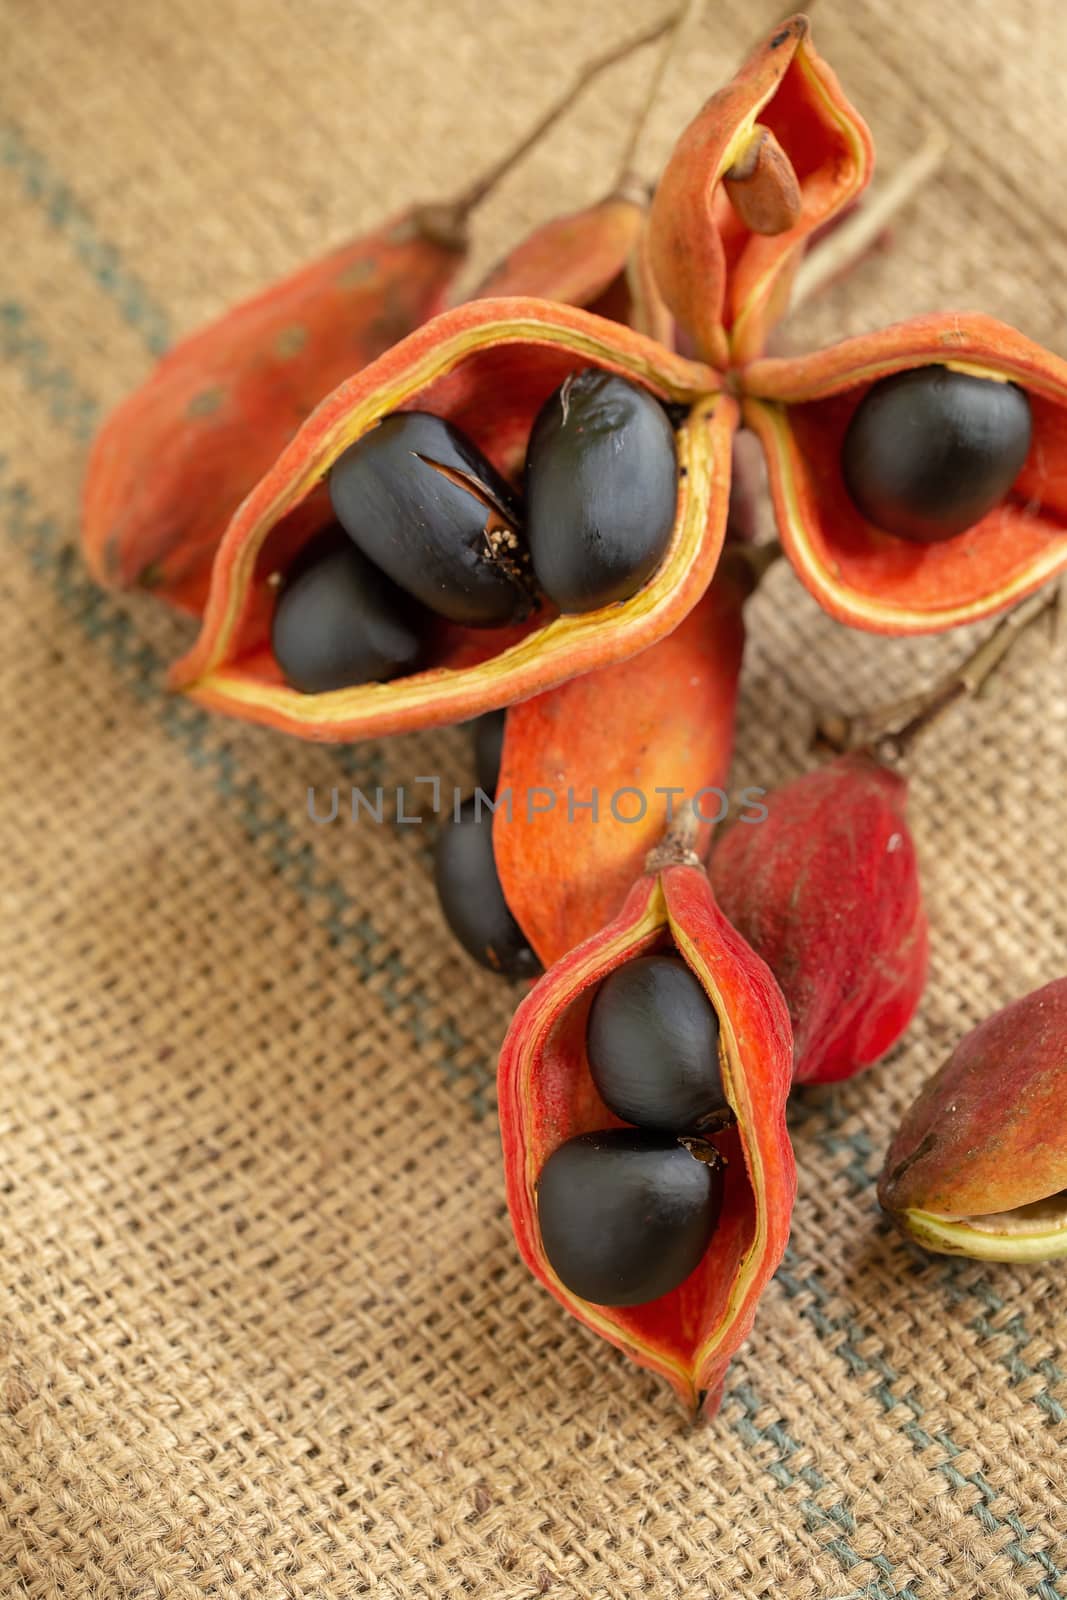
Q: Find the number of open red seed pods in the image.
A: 4